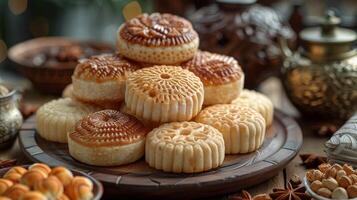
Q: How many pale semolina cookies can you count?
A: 5